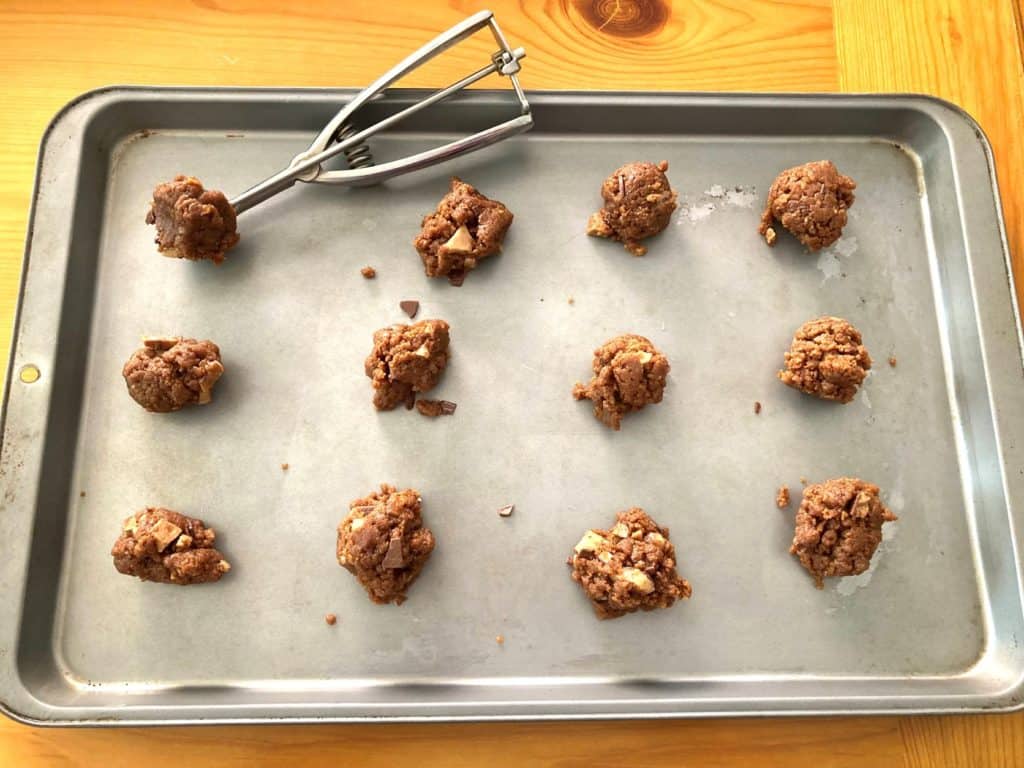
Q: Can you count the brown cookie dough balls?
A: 12